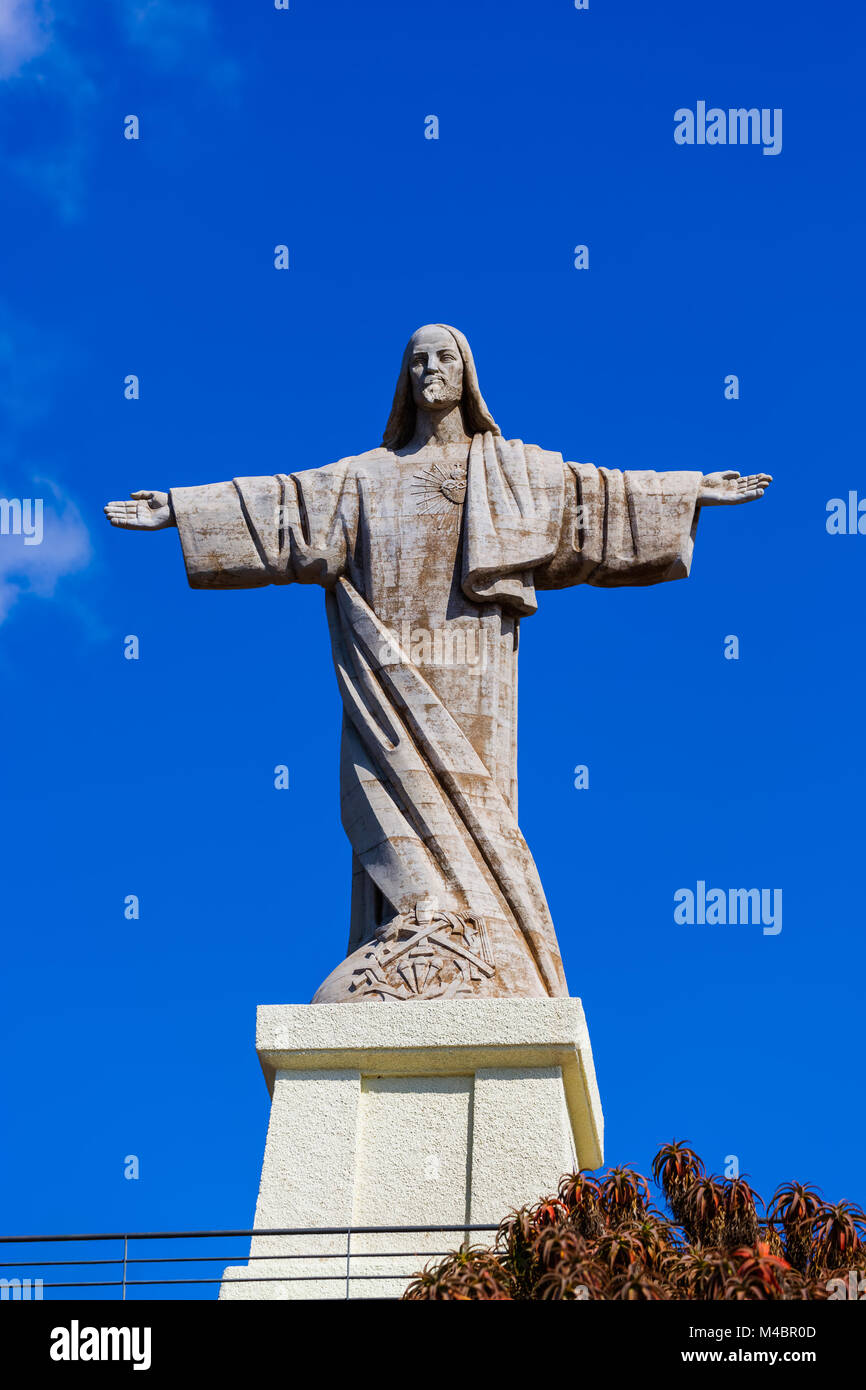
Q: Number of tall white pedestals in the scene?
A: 1